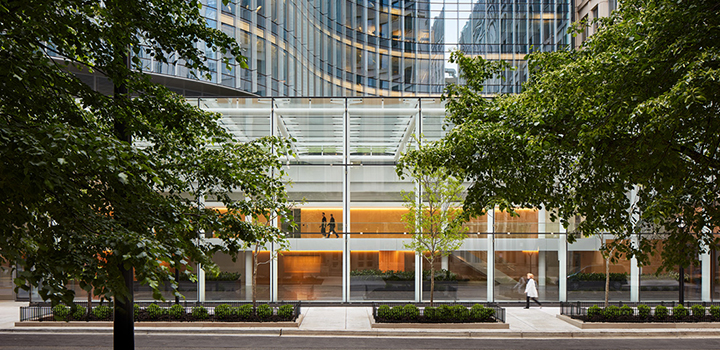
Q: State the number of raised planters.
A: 3